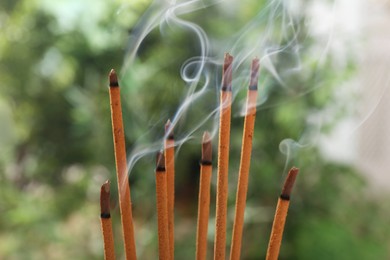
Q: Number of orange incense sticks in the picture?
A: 8